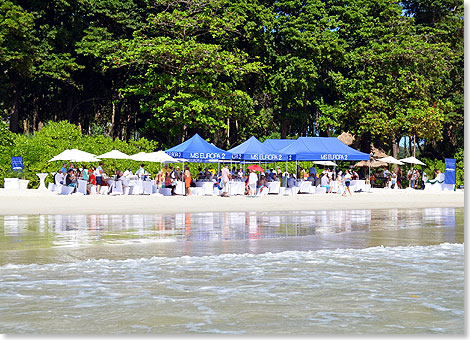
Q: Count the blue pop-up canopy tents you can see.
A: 4